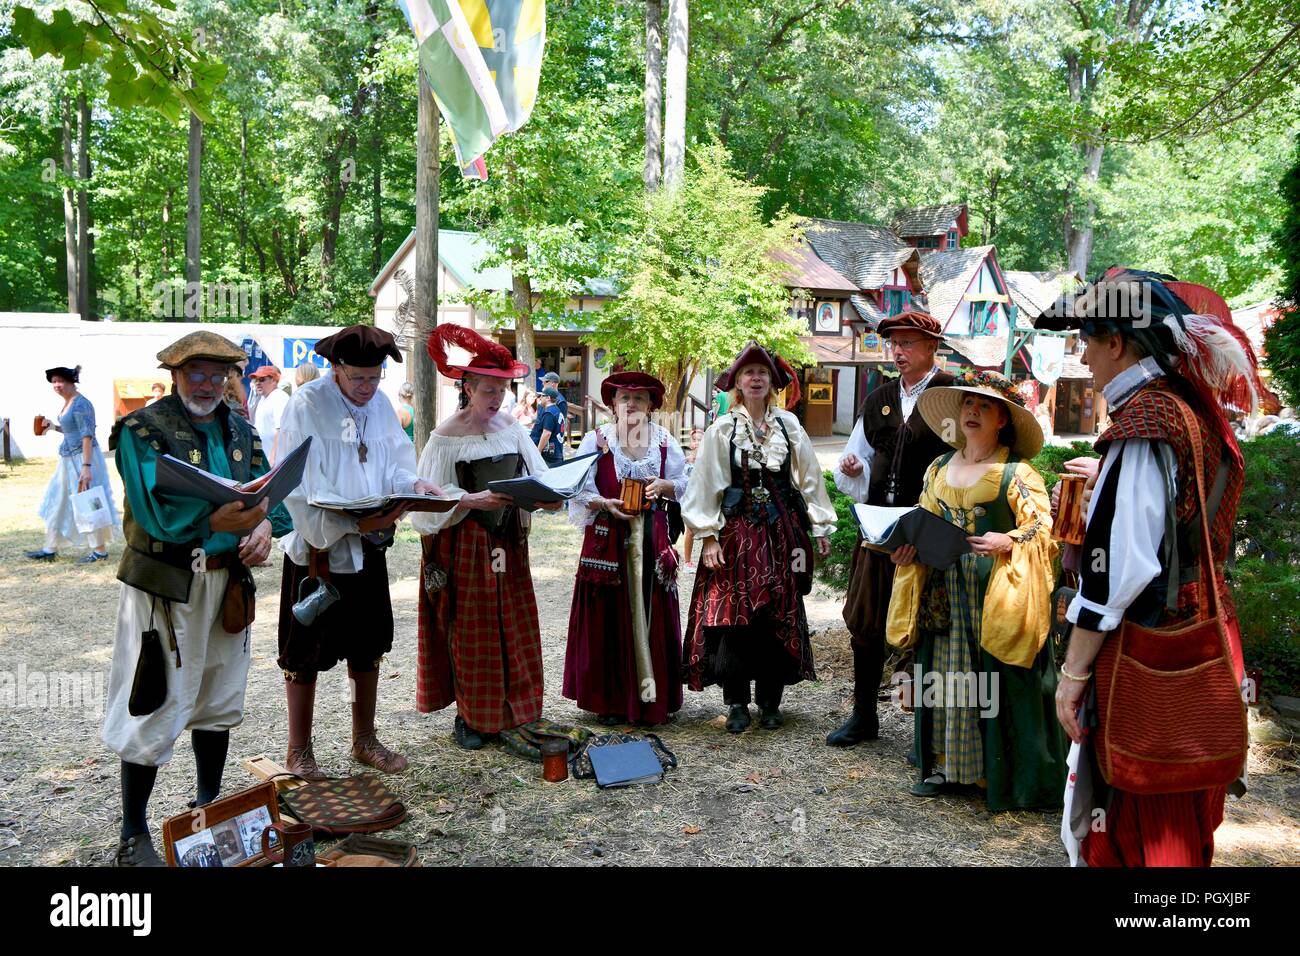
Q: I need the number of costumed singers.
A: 8